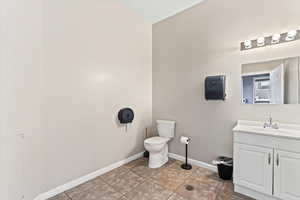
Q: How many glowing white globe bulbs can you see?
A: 4